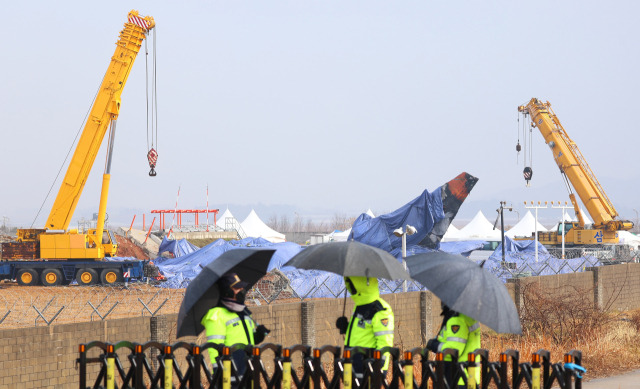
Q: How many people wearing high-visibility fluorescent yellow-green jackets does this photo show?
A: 3